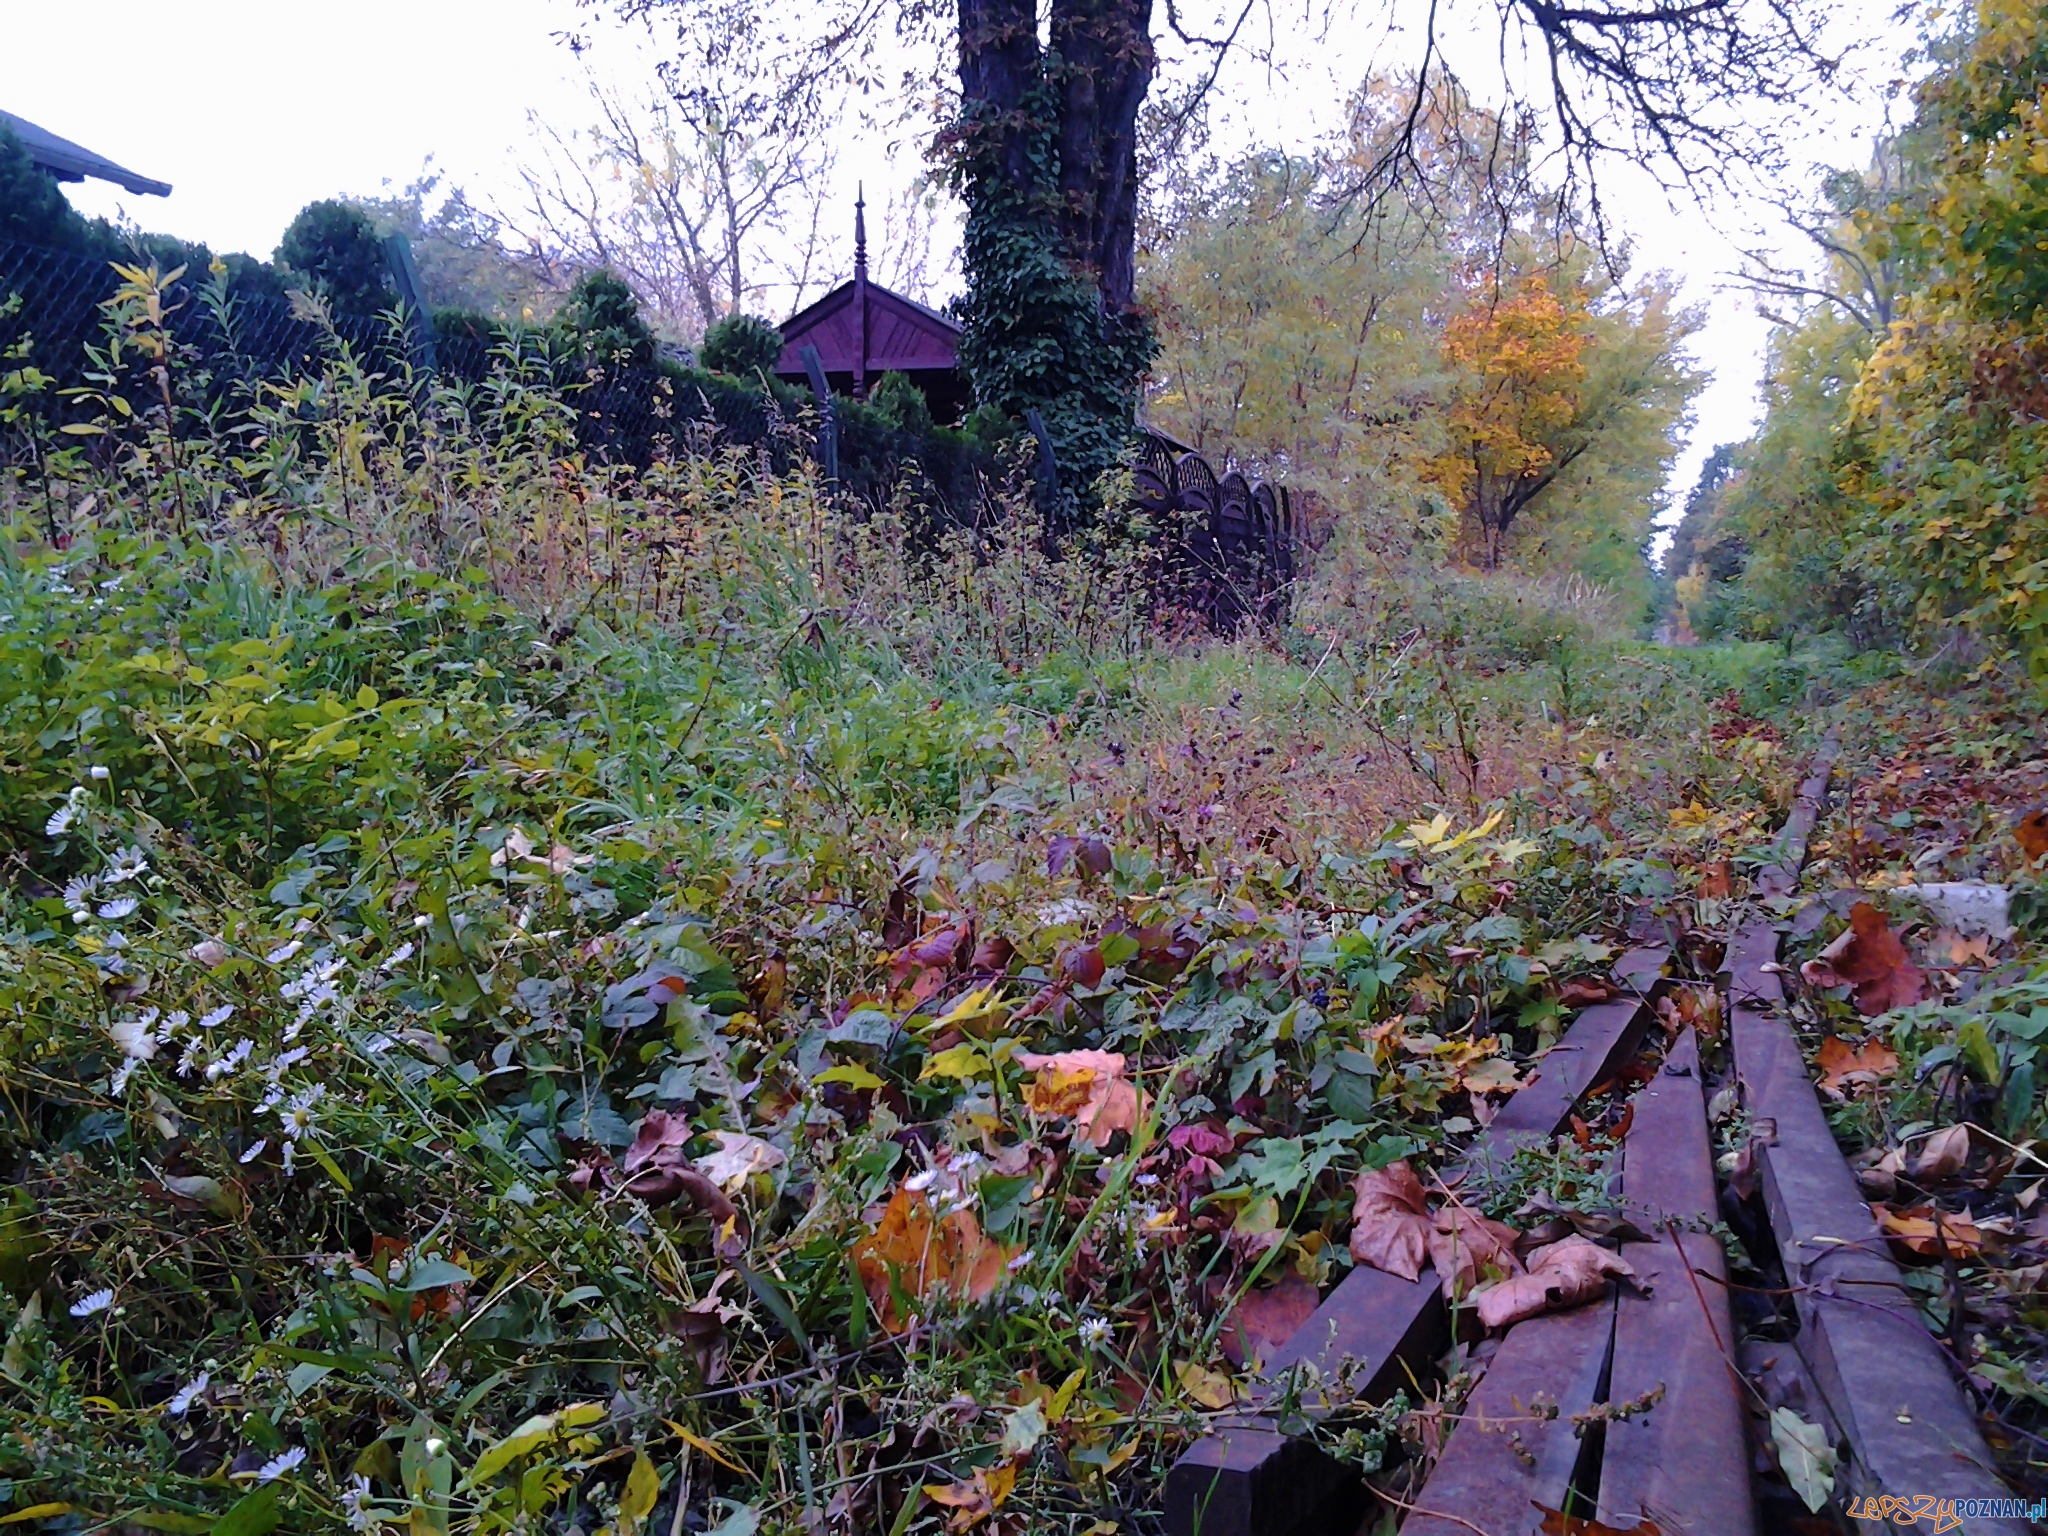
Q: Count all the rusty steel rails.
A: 4